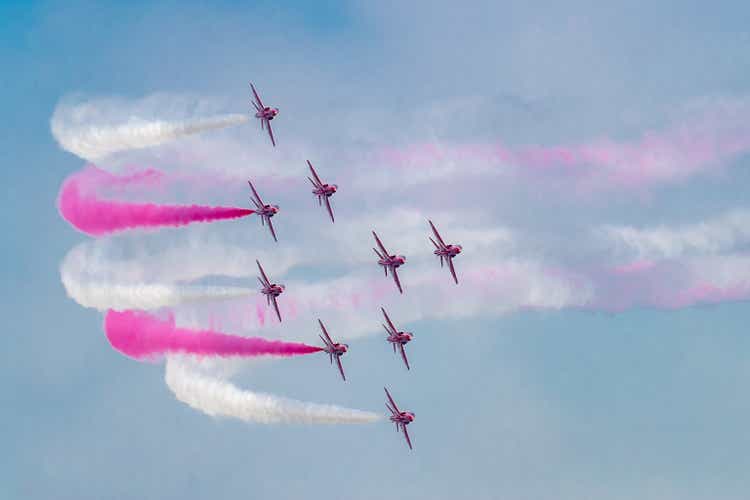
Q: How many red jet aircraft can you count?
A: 9